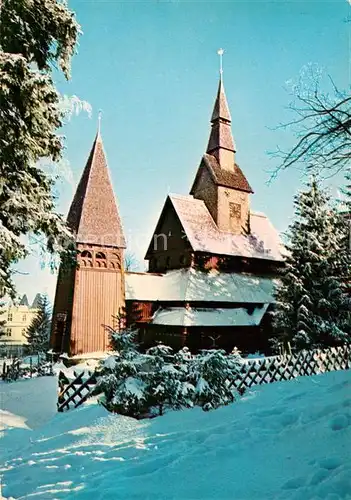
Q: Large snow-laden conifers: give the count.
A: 2